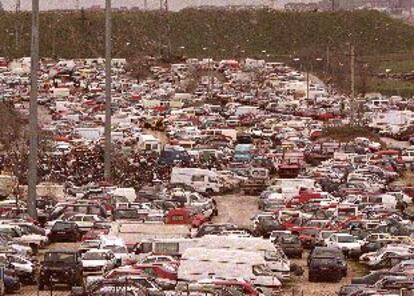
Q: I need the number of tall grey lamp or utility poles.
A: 2